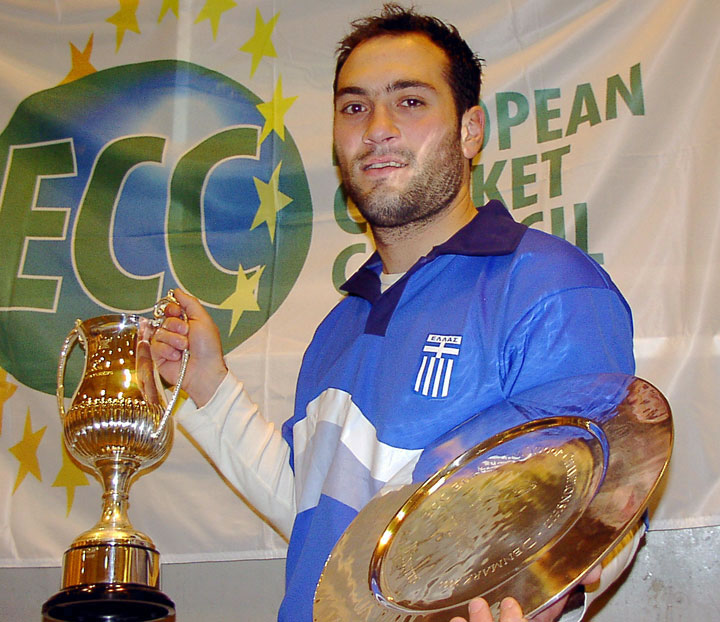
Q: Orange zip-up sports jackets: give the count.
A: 0